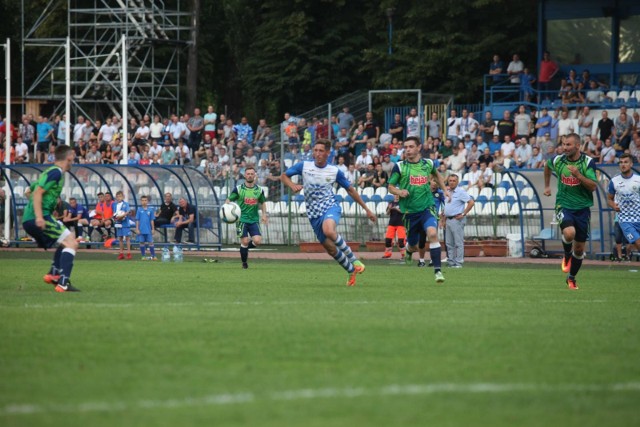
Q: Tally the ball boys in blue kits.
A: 2